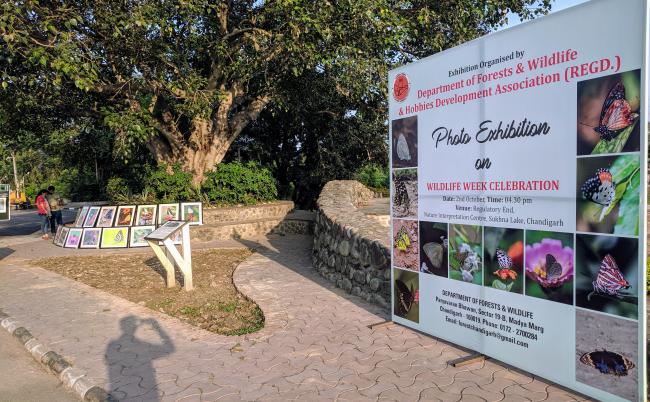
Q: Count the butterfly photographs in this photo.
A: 12